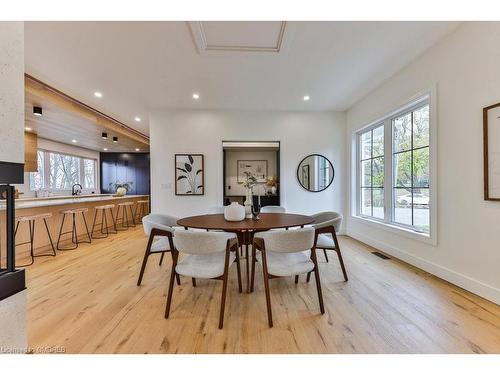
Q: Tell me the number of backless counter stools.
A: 5